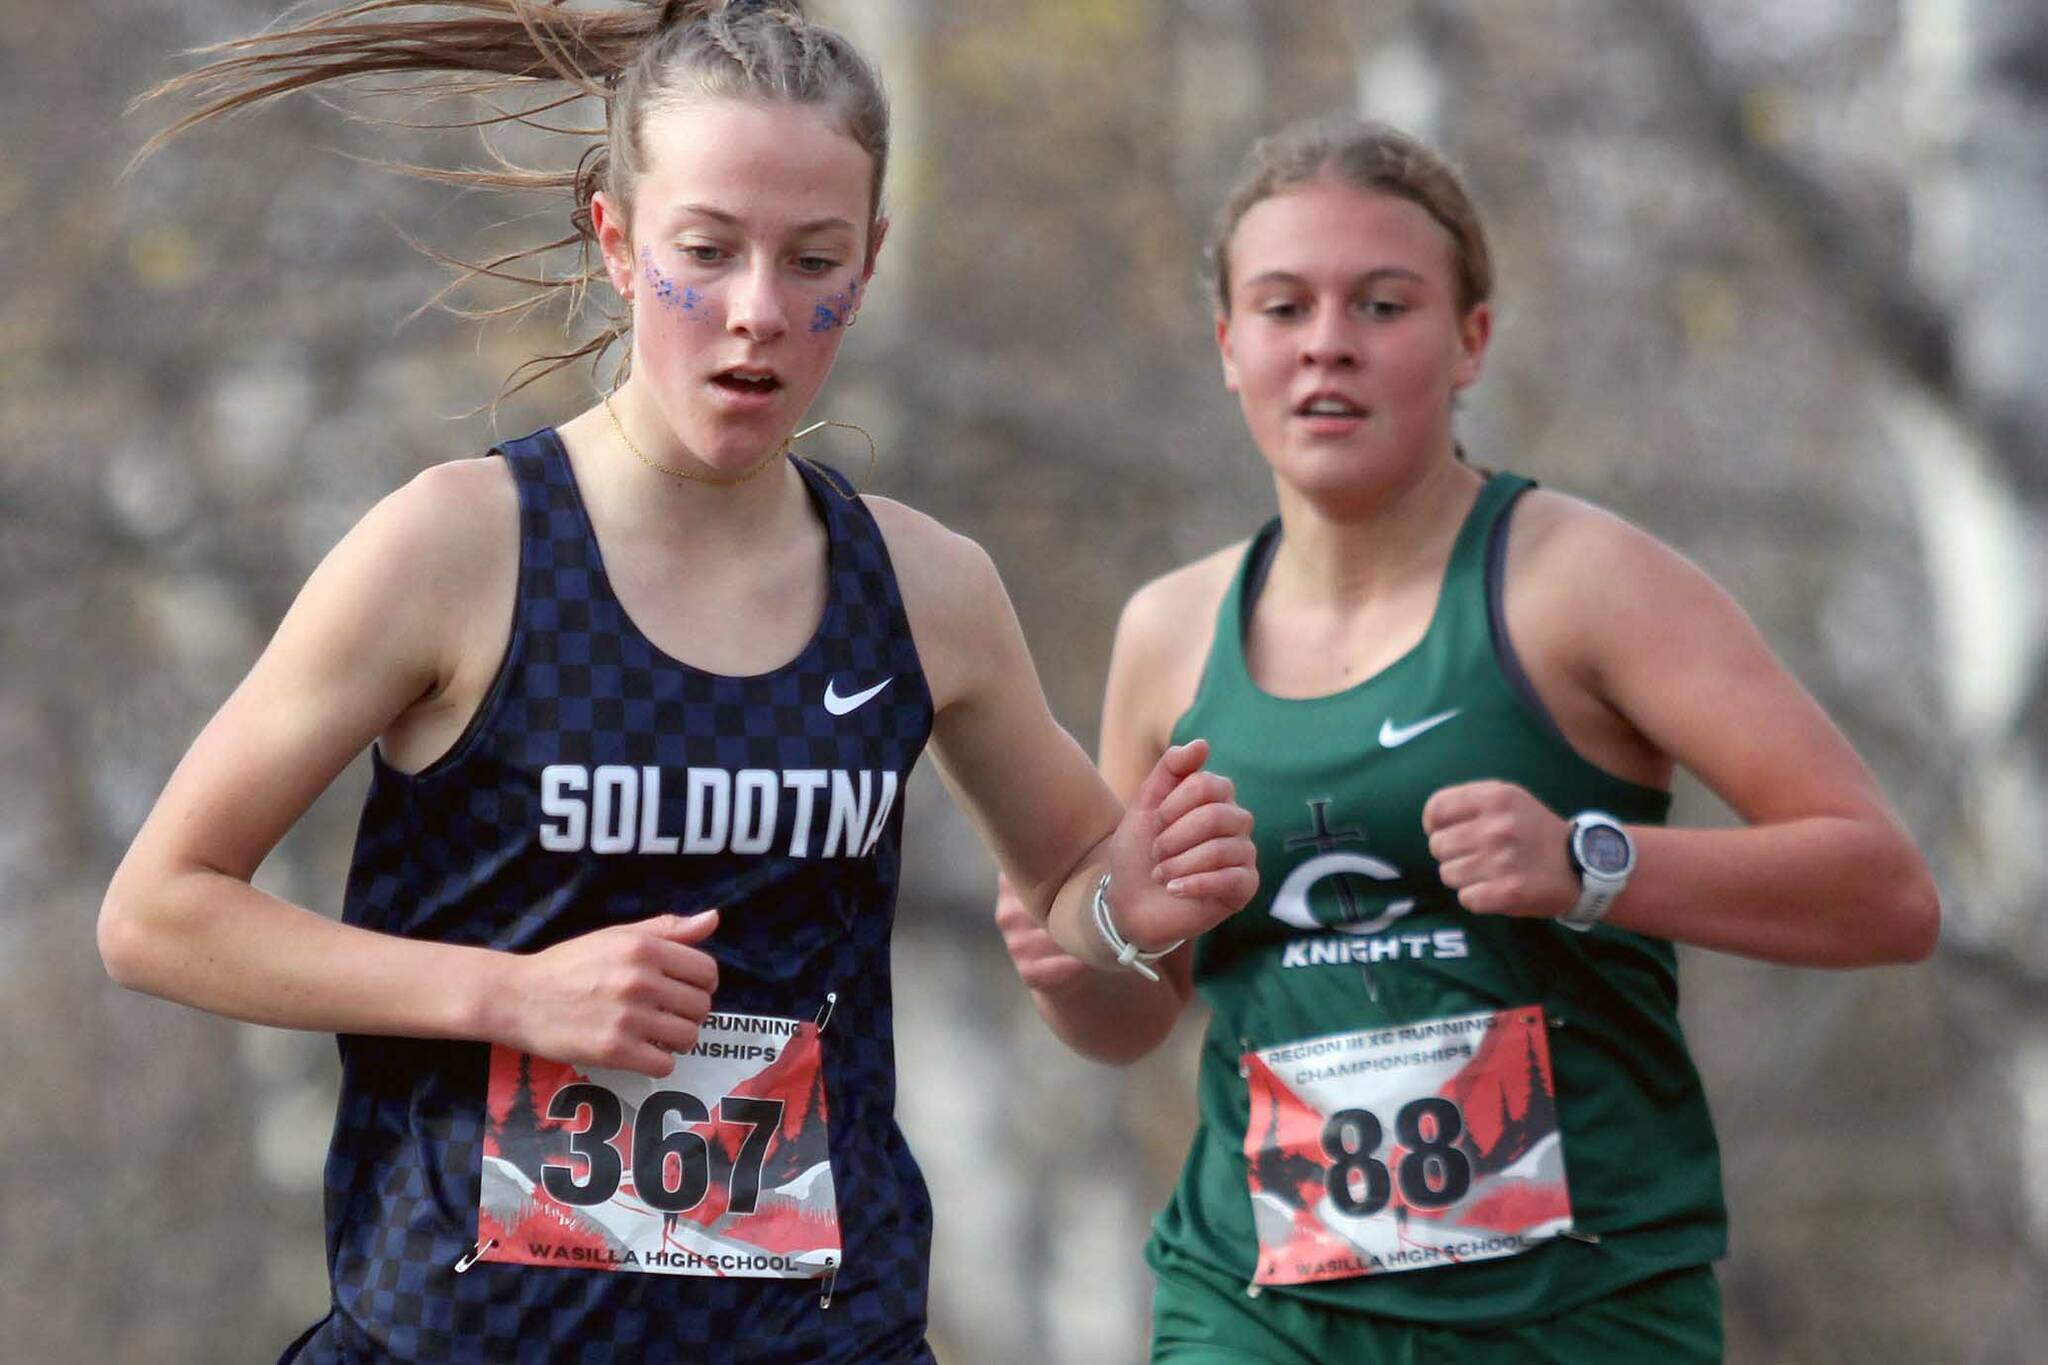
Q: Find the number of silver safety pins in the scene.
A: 7